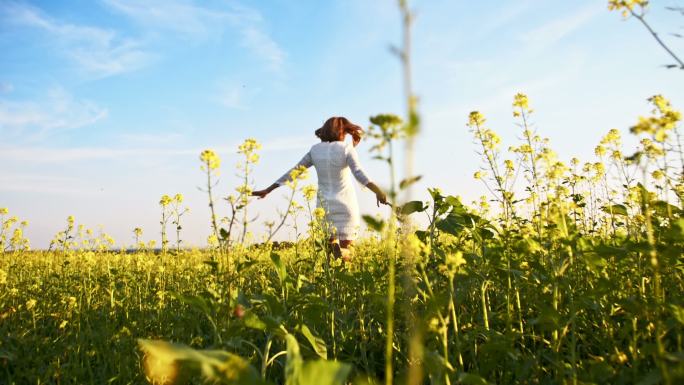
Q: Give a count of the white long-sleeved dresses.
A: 1